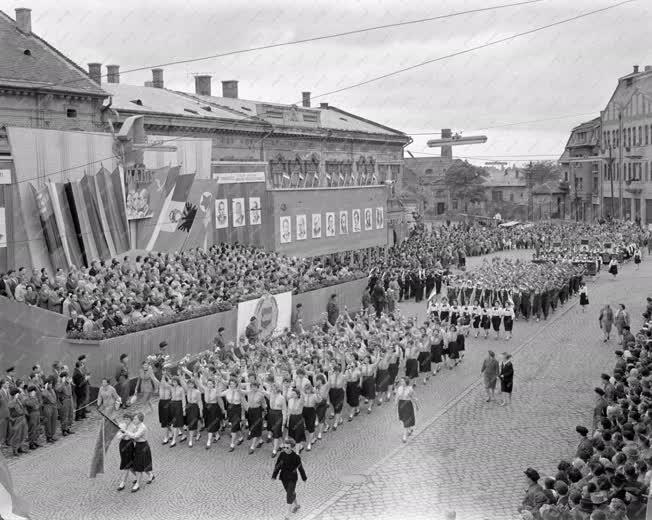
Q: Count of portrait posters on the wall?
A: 11